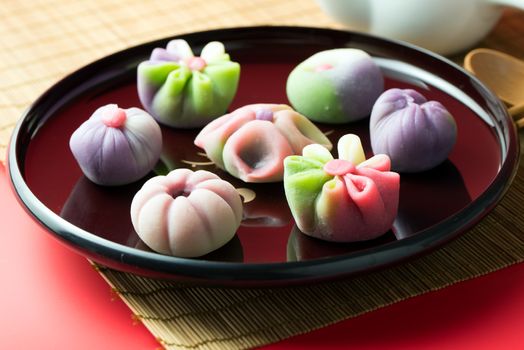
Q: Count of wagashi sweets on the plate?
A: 7